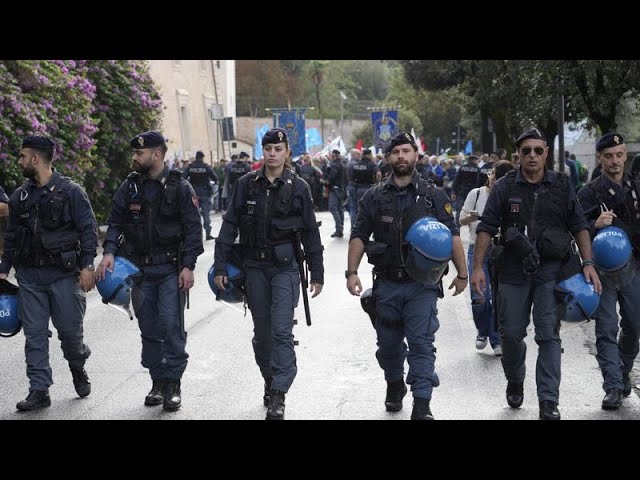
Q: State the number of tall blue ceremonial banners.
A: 2